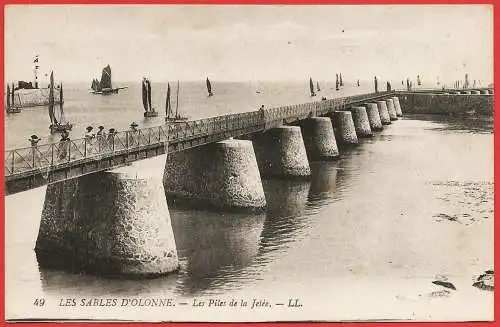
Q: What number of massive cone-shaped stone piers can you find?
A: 10